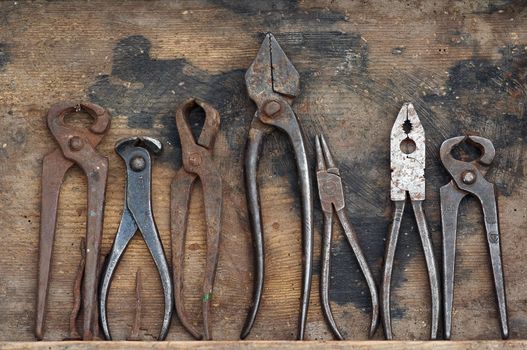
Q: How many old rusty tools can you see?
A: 7